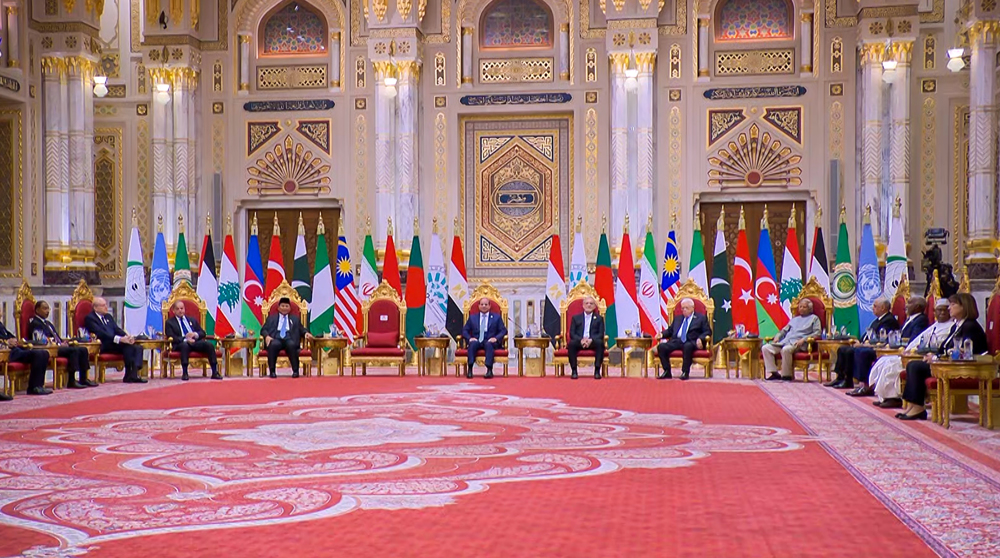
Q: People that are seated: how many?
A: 13